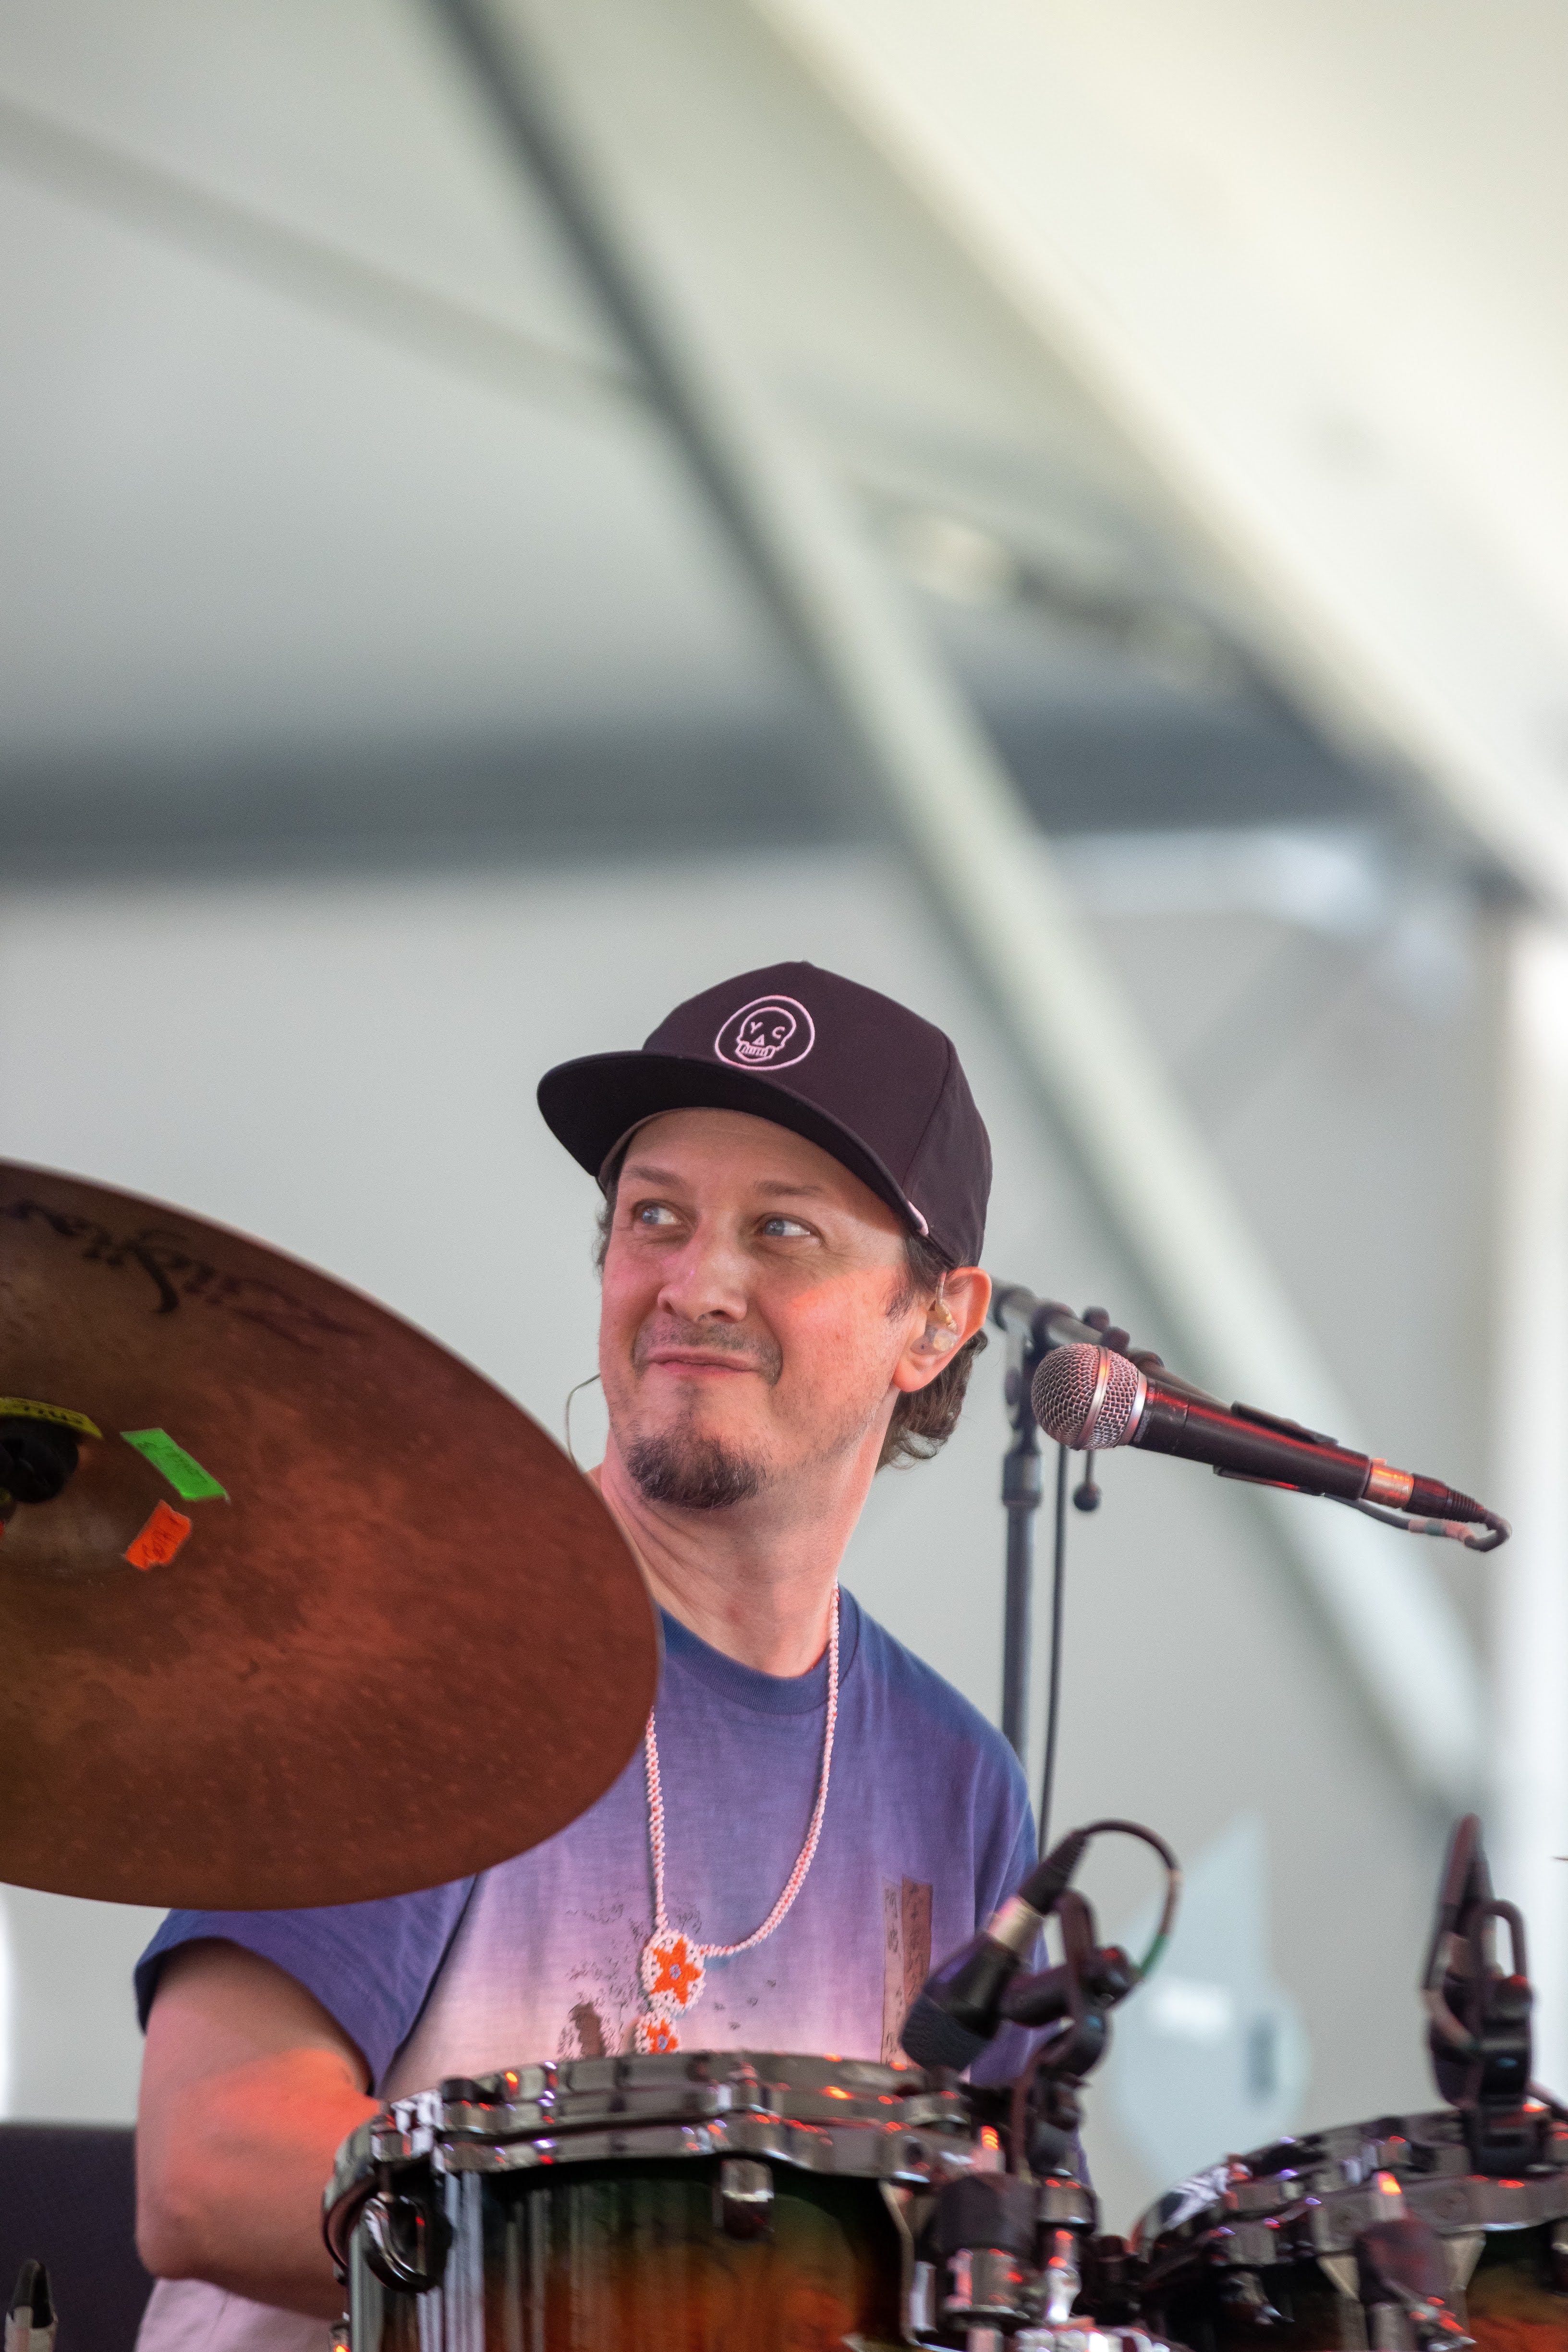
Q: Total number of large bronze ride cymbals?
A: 1